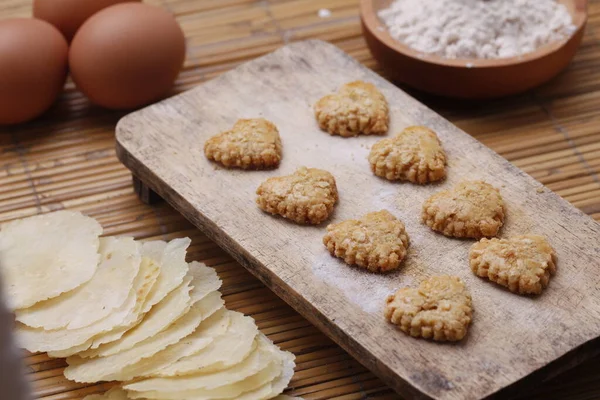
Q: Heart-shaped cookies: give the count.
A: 8